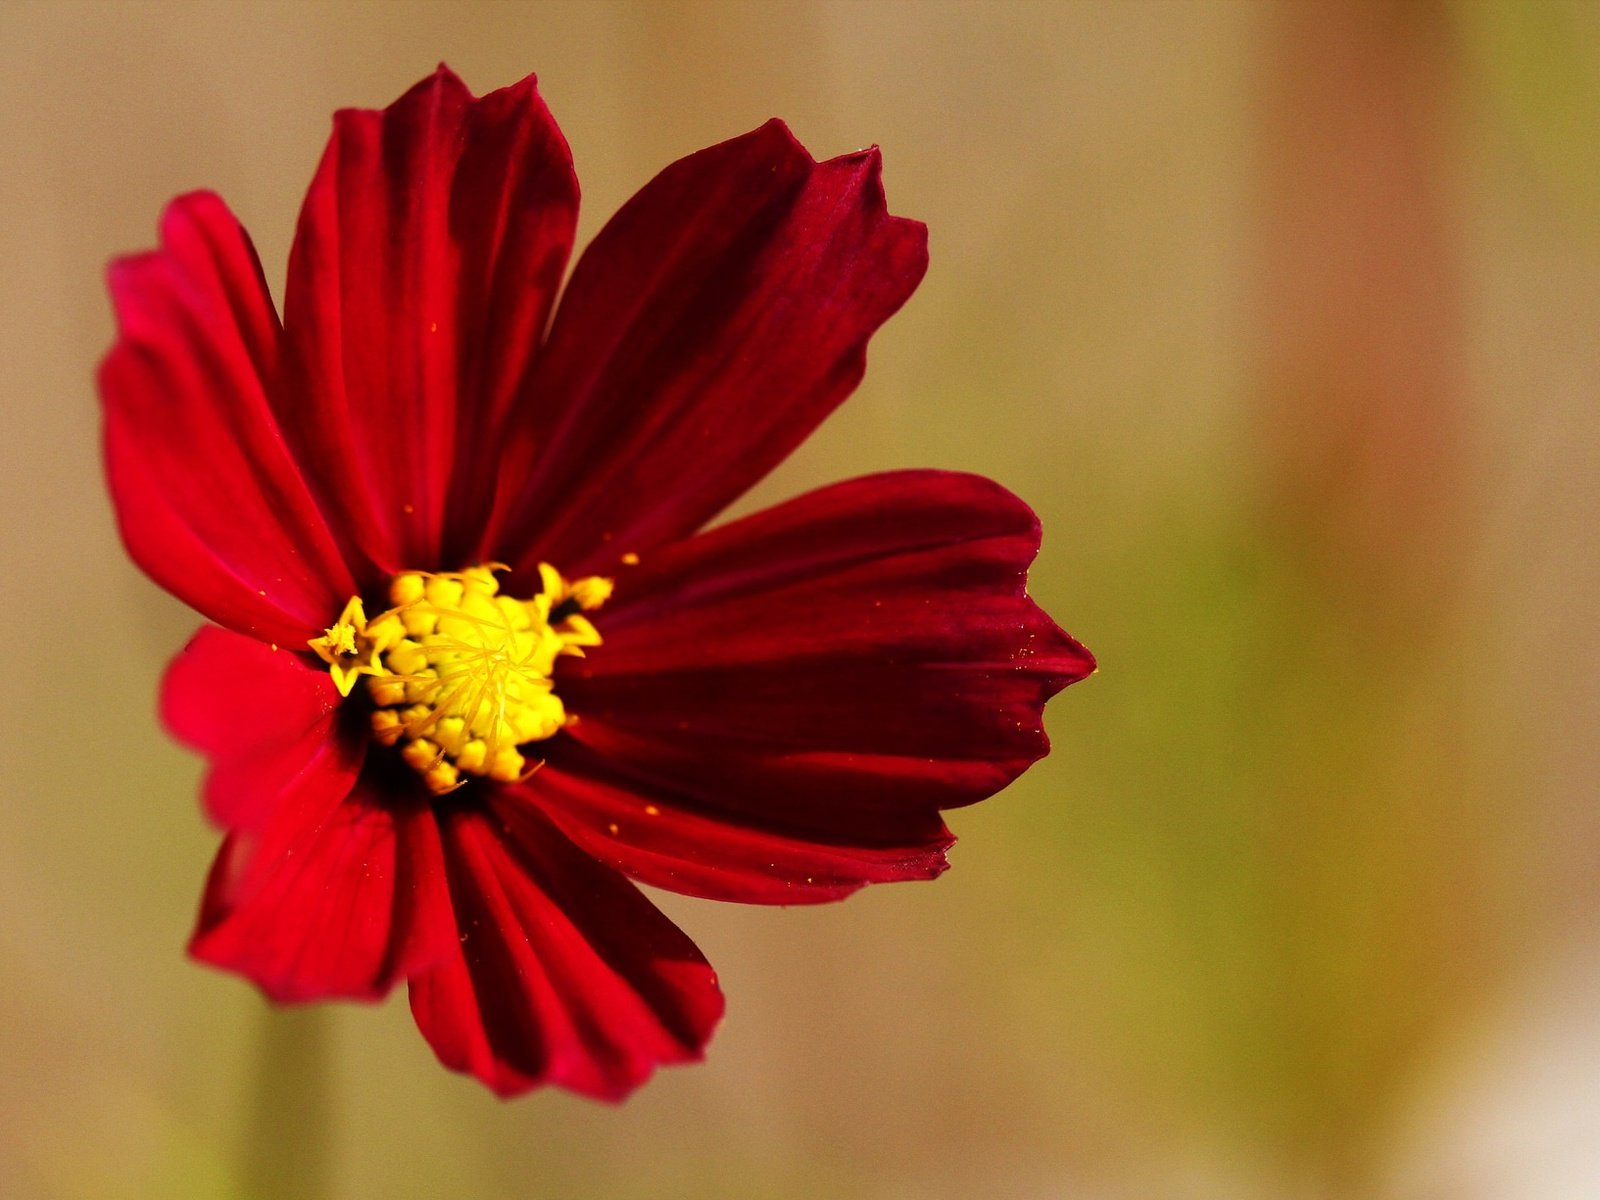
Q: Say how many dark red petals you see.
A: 8